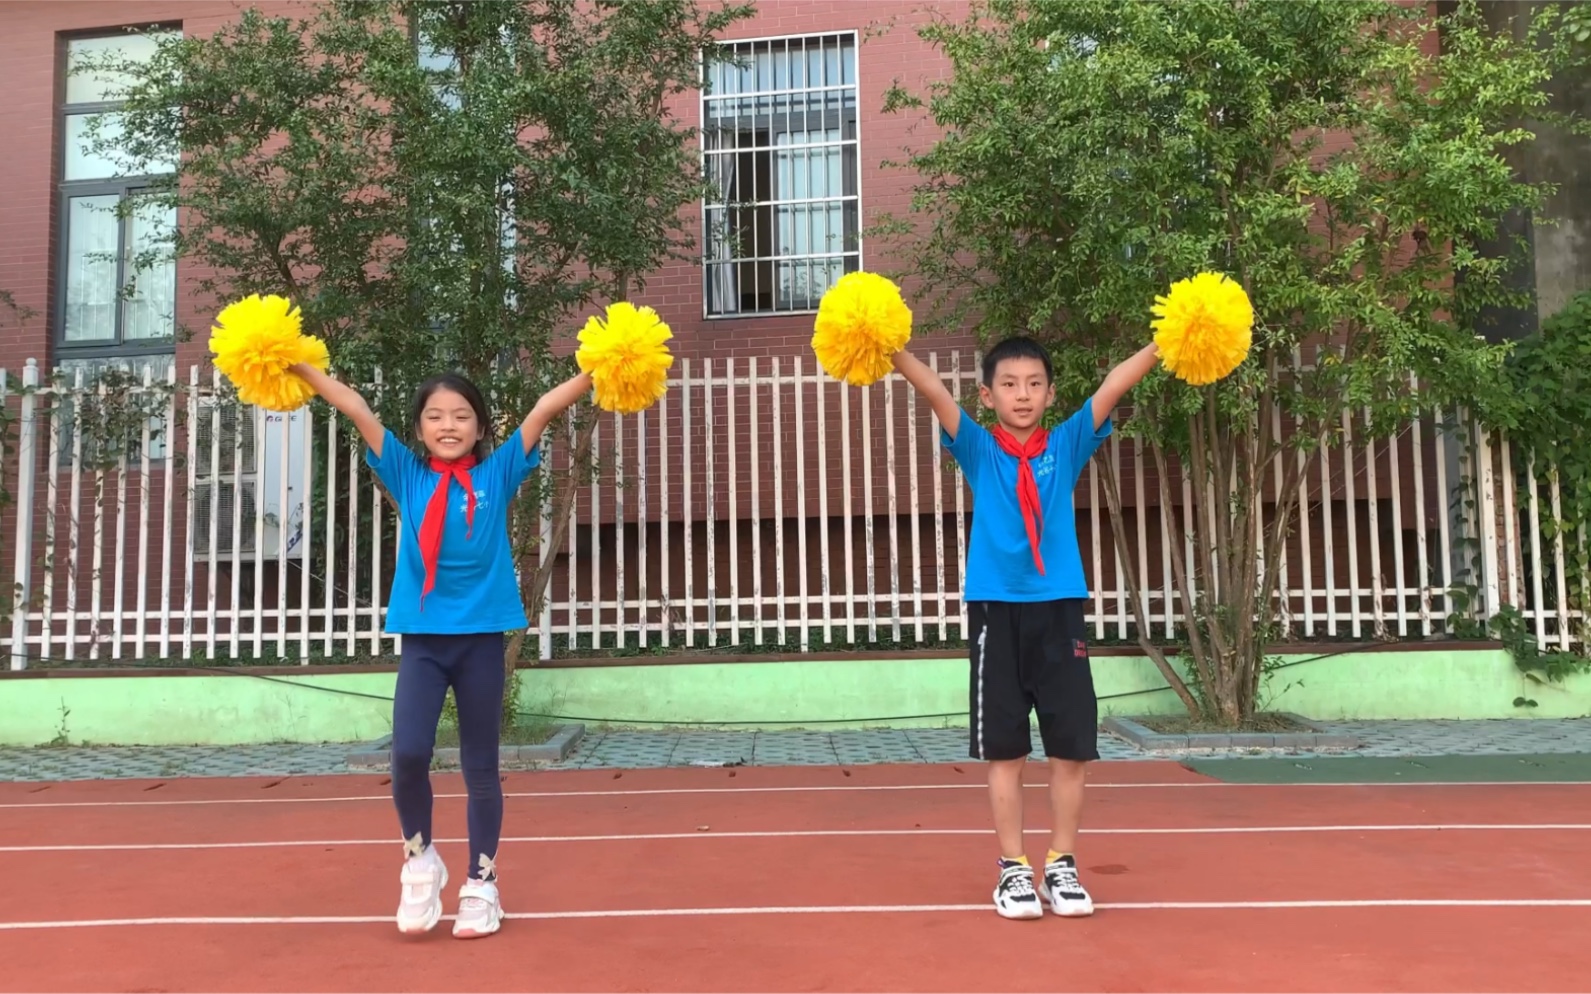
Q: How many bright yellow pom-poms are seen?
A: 4